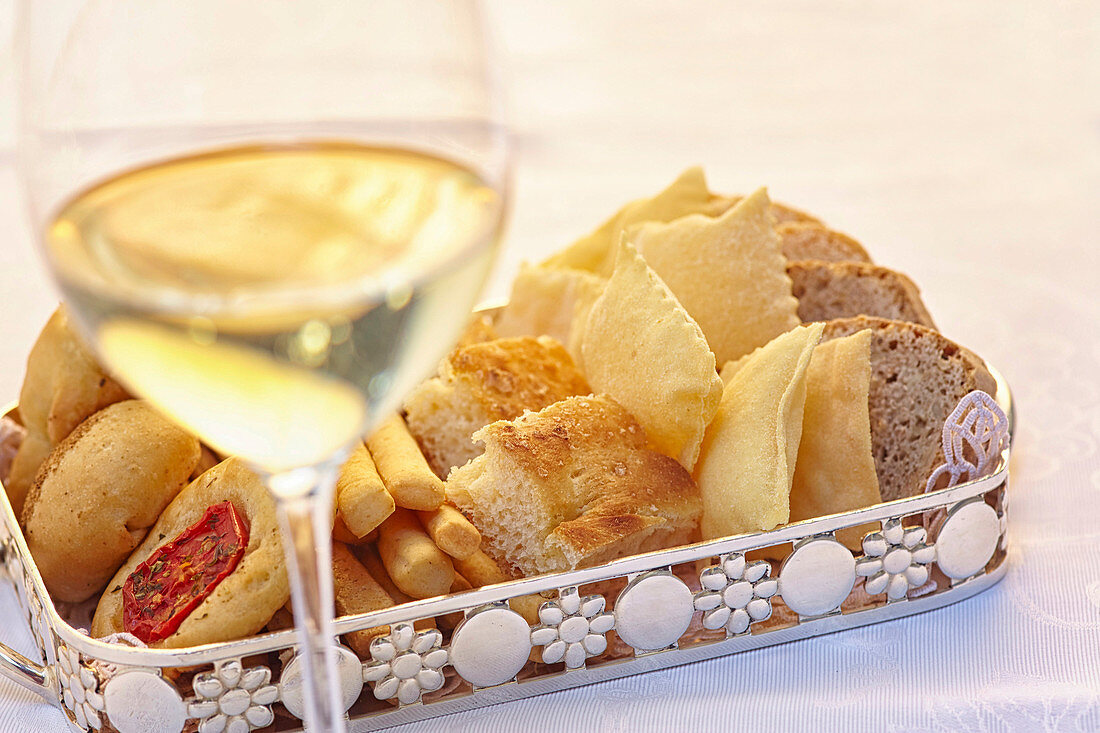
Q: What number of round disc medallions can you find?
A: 6